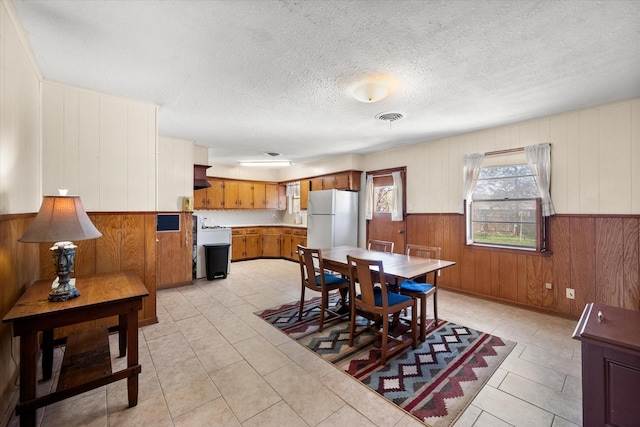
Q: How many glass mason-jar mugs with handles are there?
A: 0